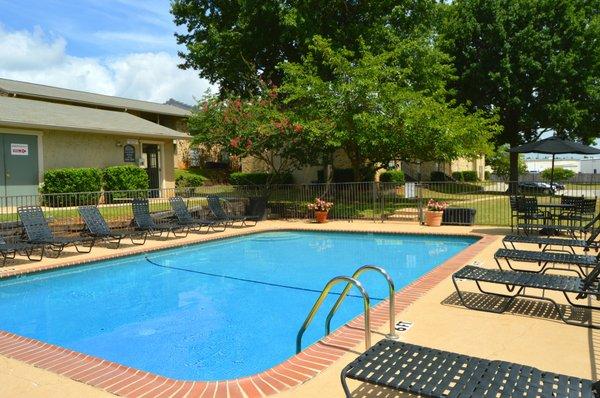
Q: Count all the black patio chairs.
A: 15